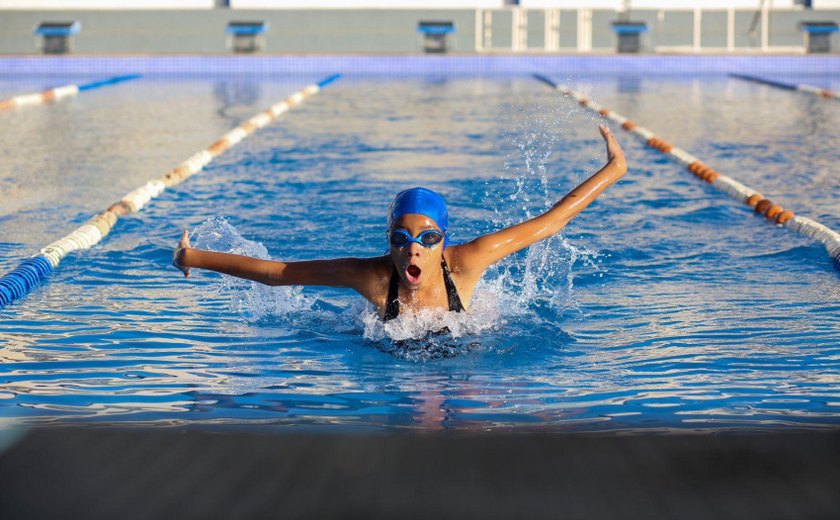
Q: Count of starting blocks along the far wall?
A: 5